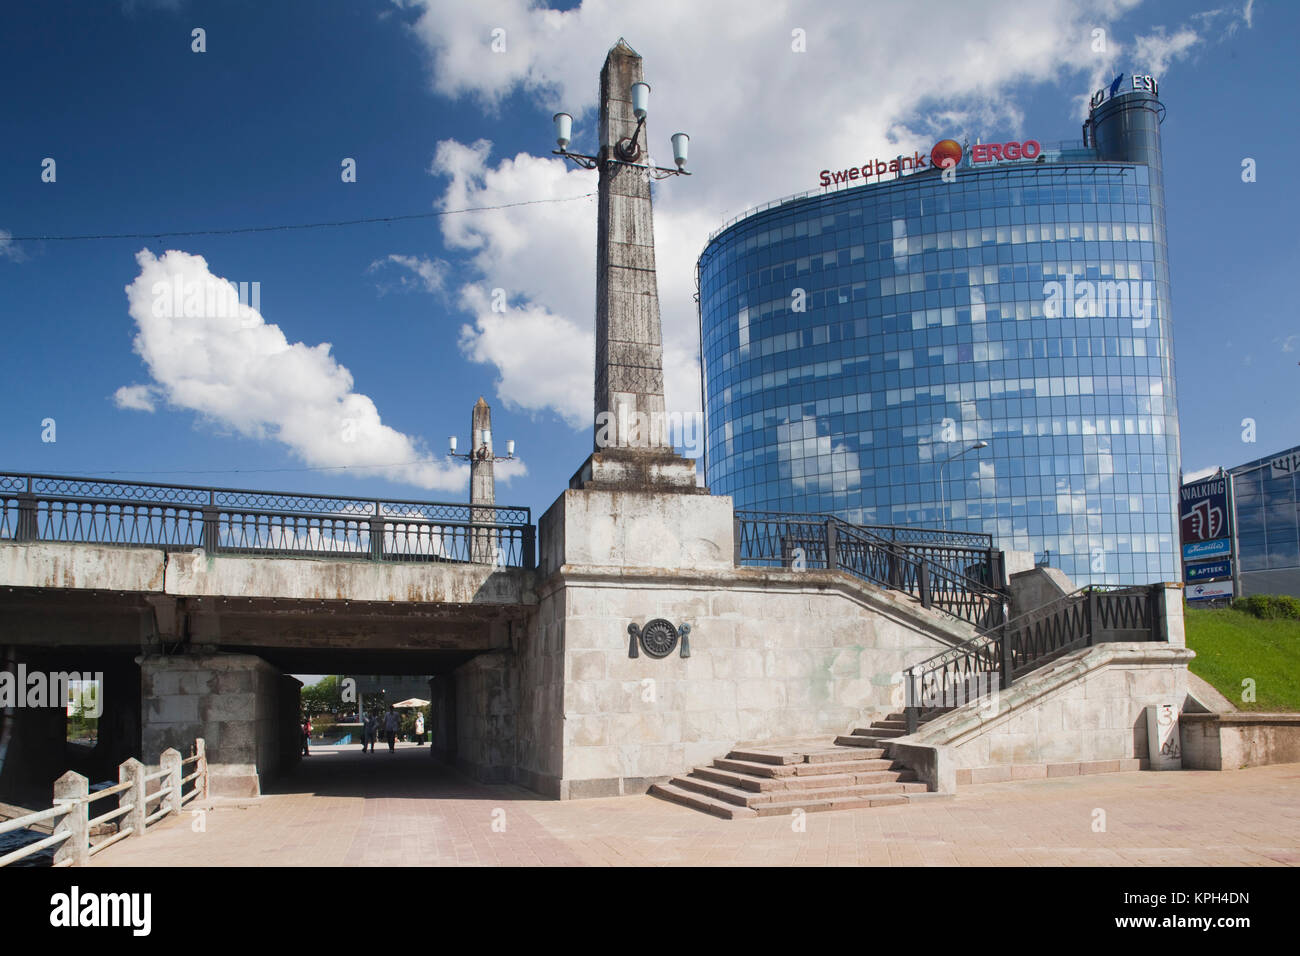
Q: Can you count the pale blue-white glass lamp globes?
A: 6